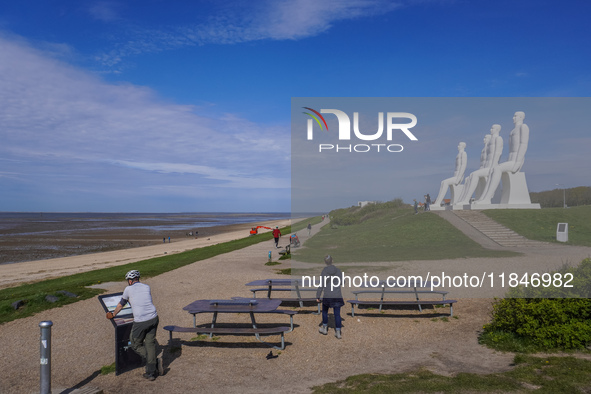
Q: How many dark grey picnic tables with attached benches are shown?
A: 3